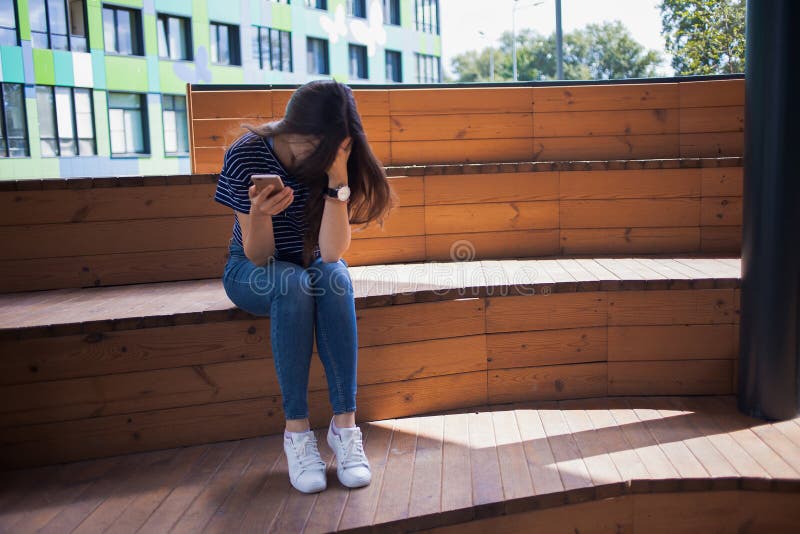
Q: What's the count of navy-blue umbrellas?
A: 0